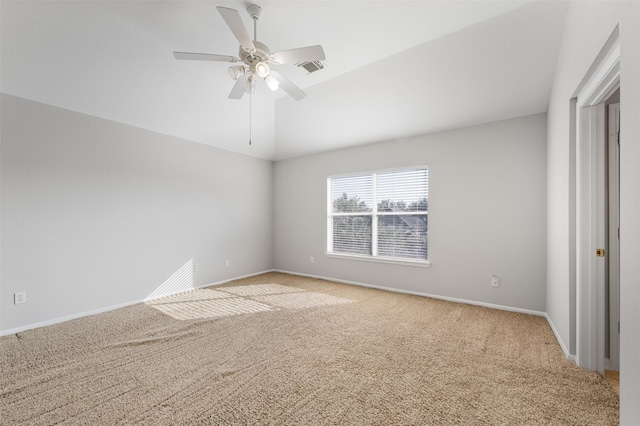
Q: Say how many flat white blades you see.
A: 5